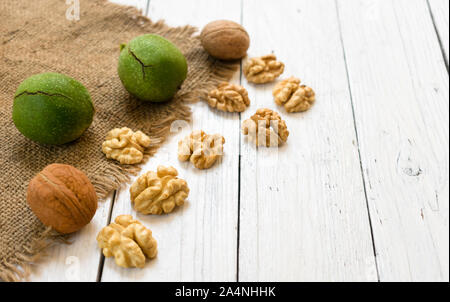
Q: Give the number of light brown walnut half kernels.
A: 8